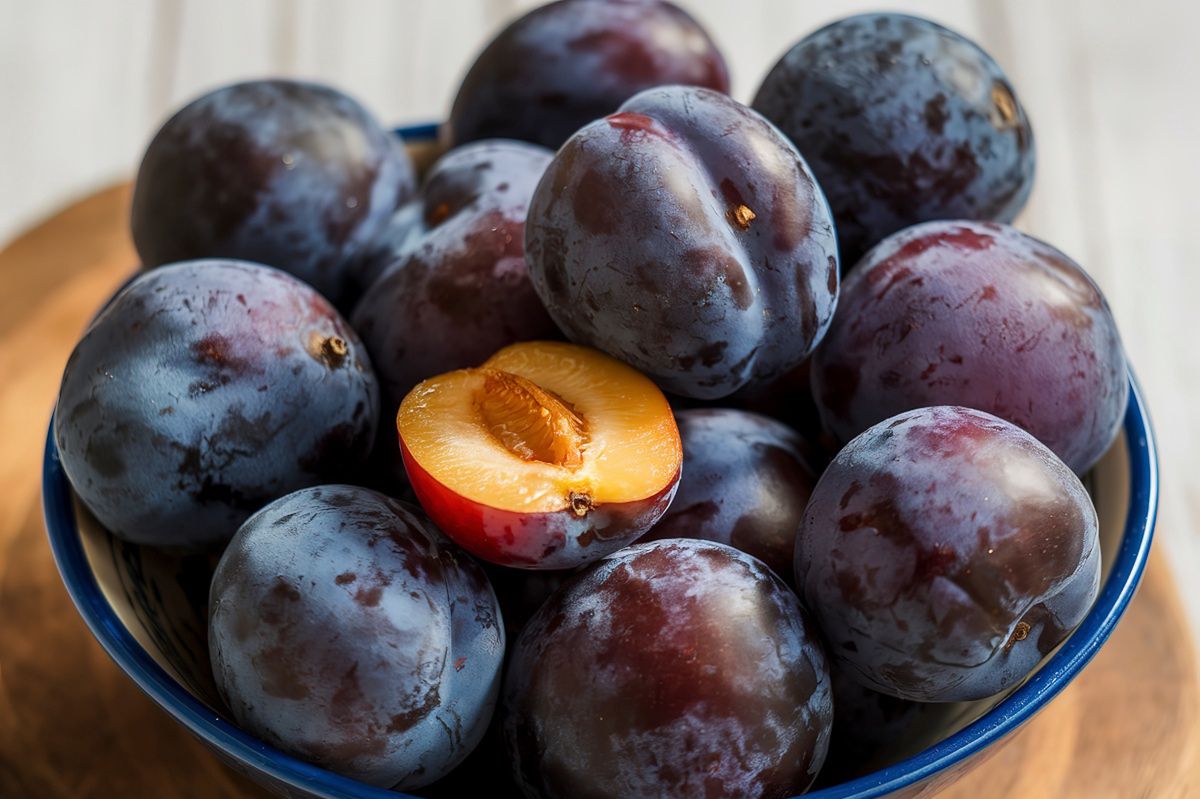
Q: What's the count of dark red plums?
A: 12